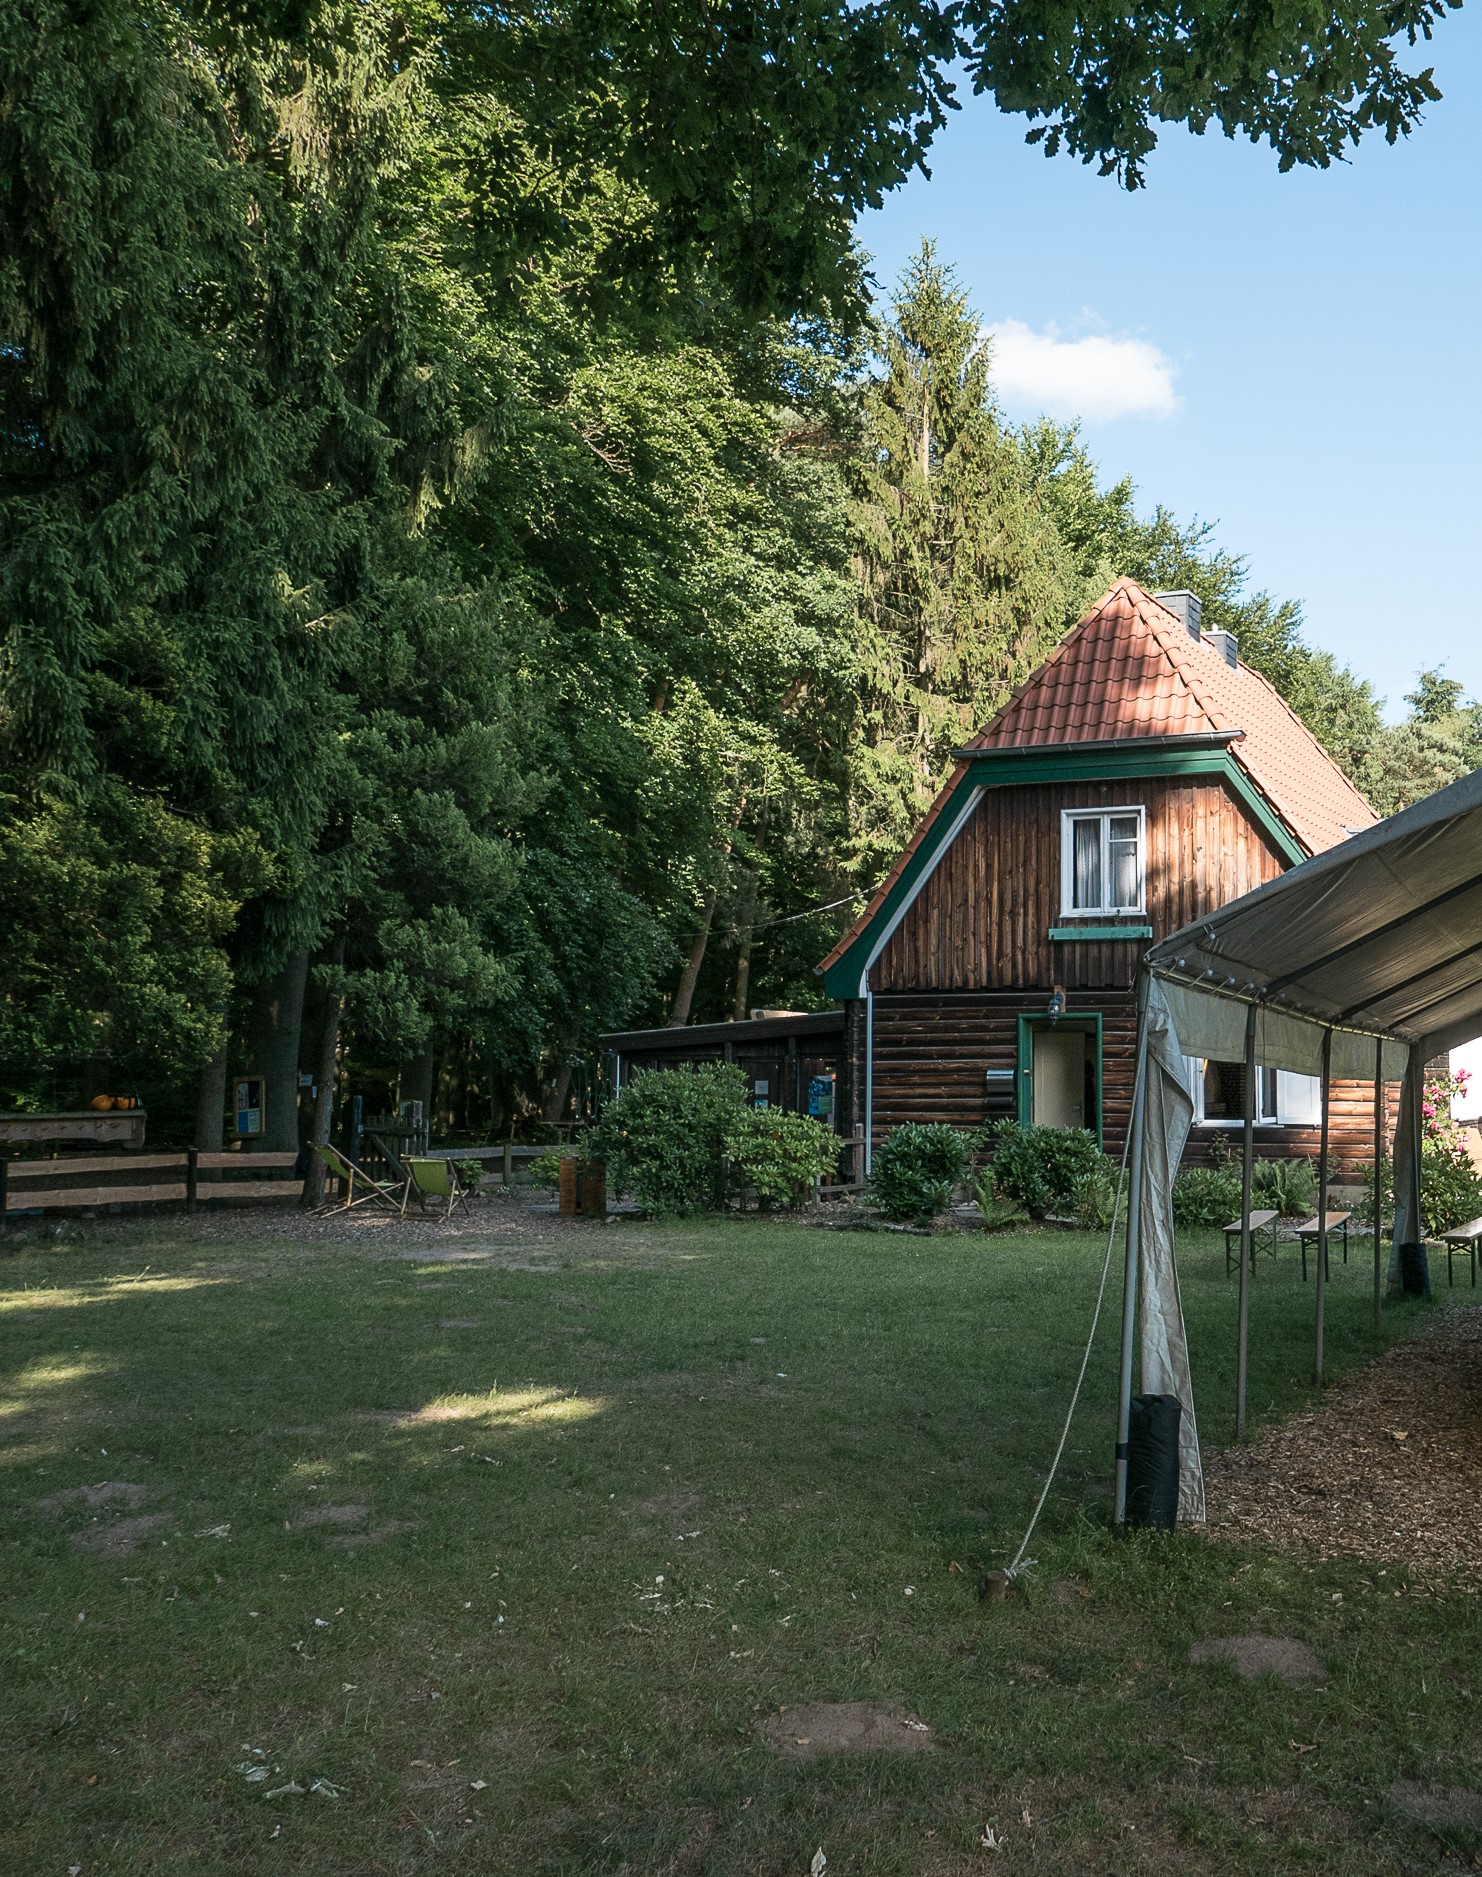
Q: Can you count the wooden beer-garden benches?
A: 3